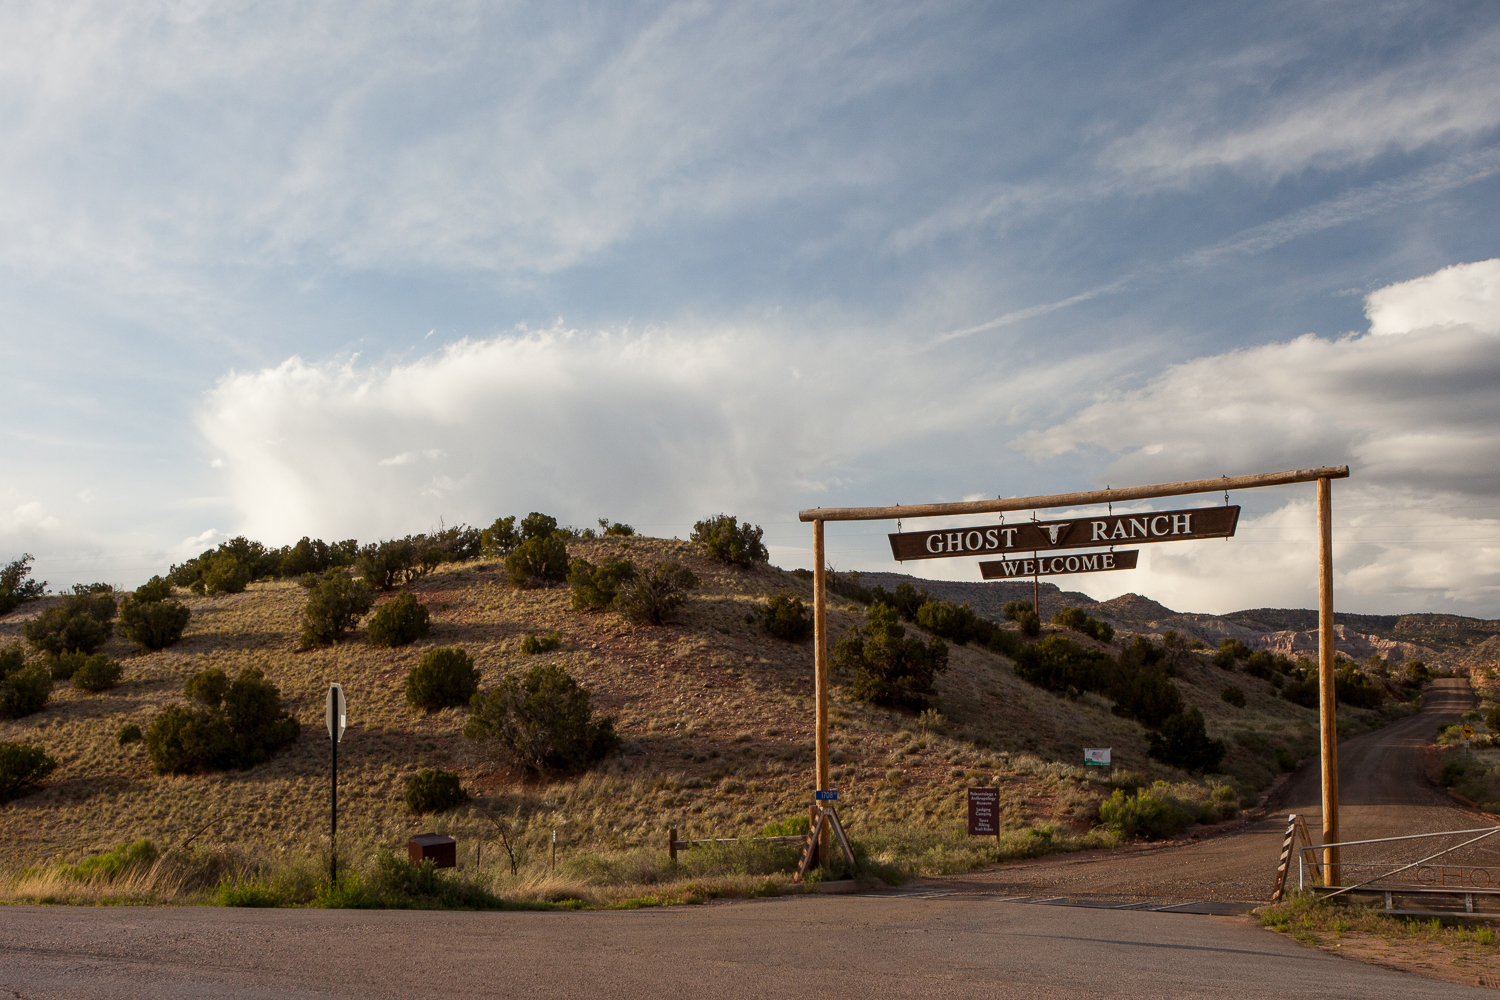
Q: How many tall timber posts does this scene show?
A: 2